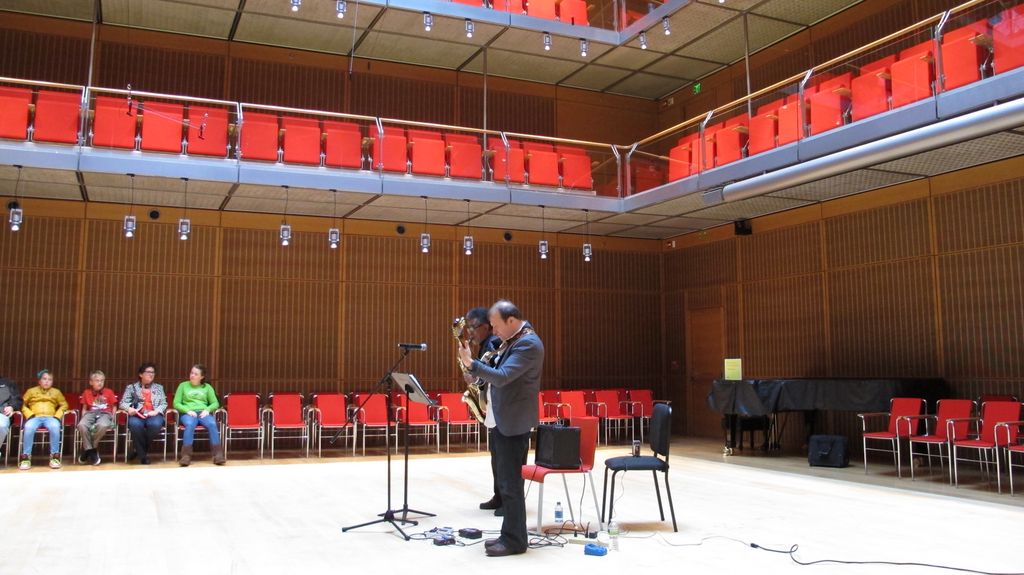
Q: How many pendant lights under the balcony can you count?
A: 9